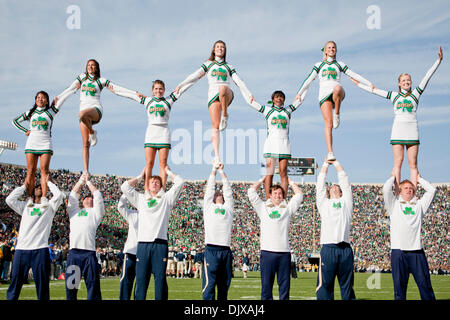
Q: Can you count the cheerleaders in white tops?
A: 15